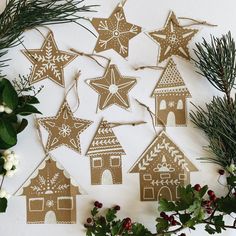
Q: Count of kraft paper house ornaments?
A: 4